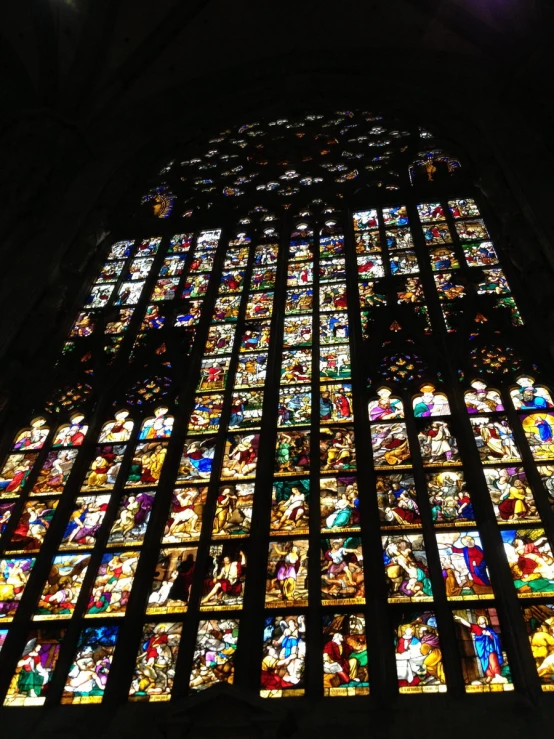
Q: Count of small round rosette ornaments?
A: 4